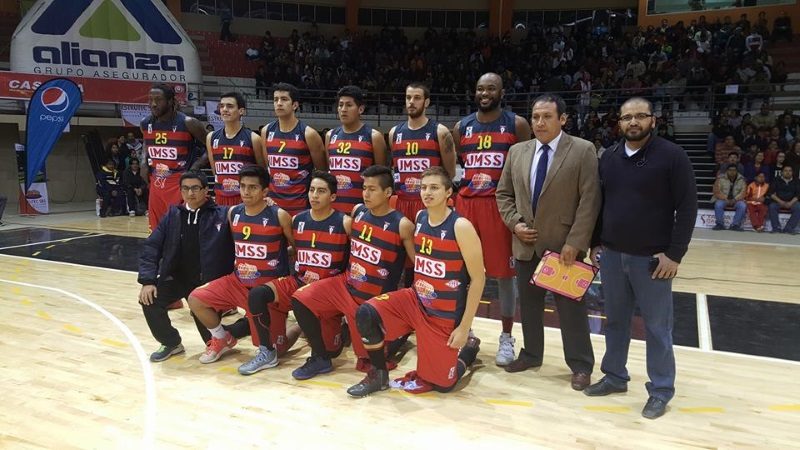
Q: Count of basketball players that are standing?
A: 6